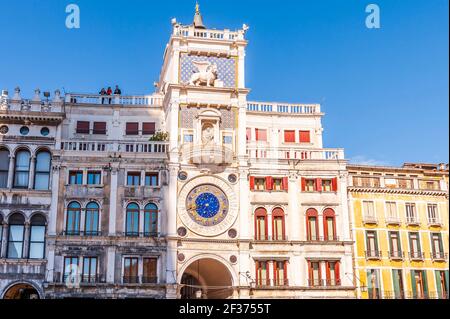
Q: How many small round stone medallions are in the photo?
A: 6